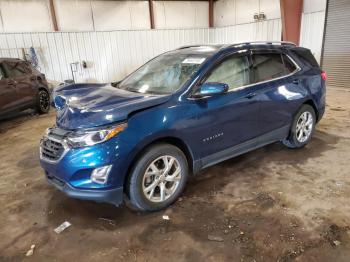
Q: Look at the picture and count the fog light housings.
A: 1